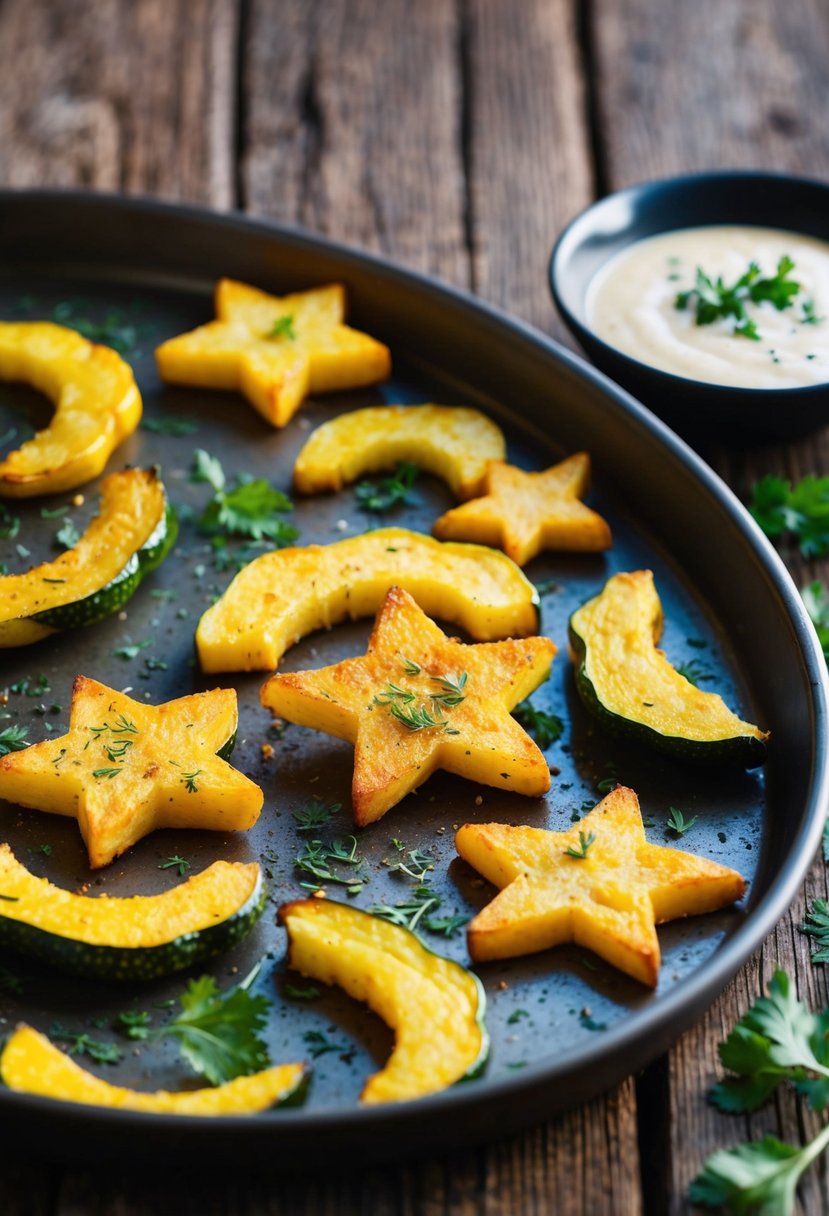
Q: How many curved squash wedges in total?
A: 8